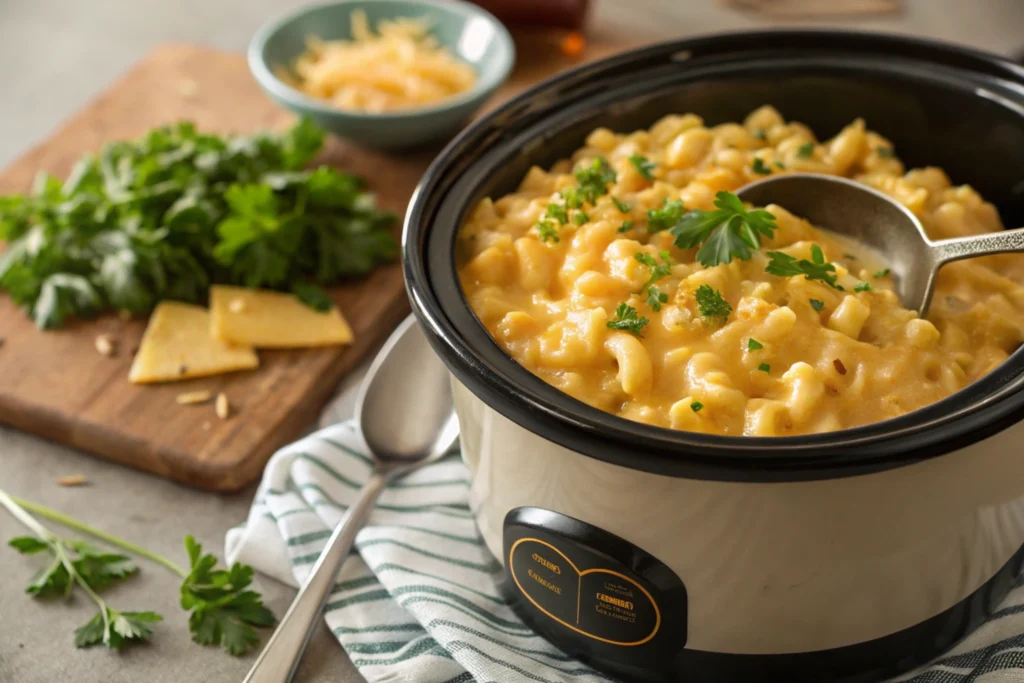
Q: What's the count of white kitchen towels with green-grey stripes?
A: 1